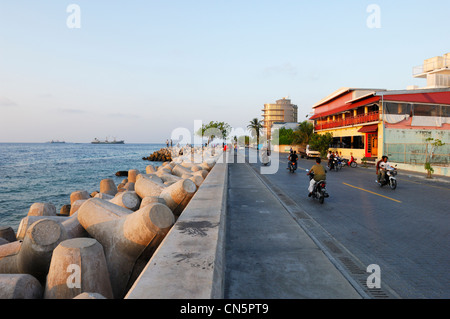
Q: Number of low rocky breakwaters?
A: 1